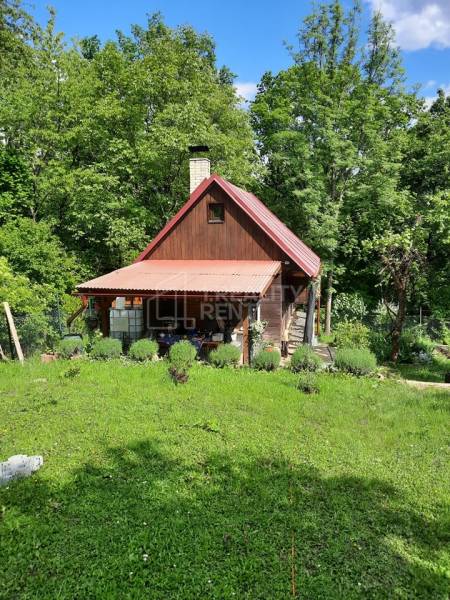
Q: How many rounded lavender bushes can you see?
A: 8